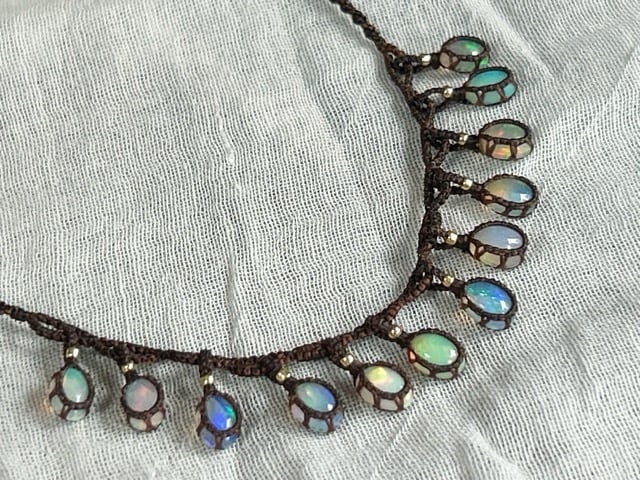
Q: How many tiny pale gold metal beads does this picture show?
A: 12